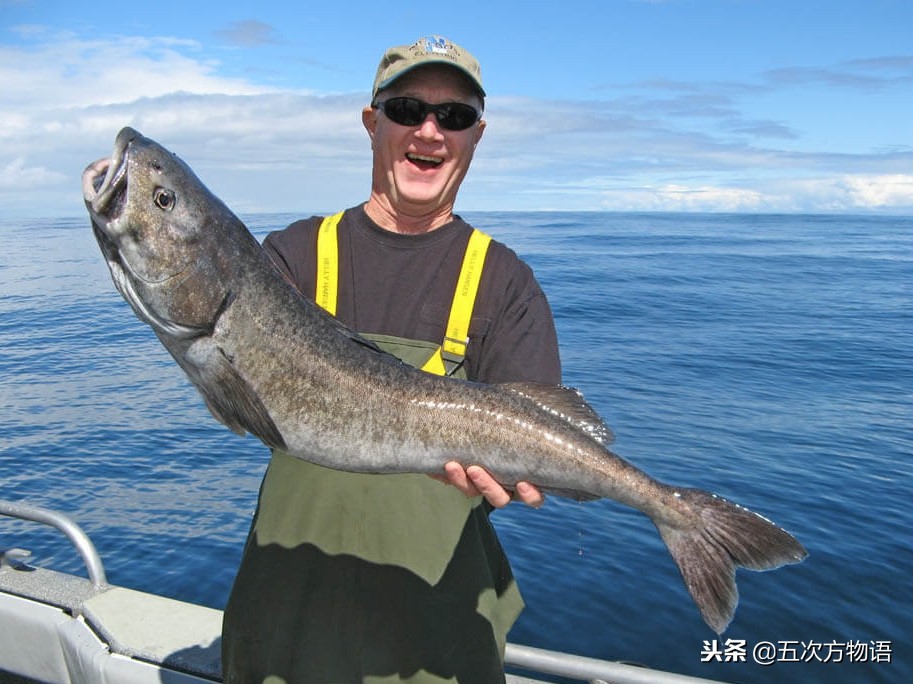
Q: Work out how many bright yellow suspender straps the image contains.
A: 2